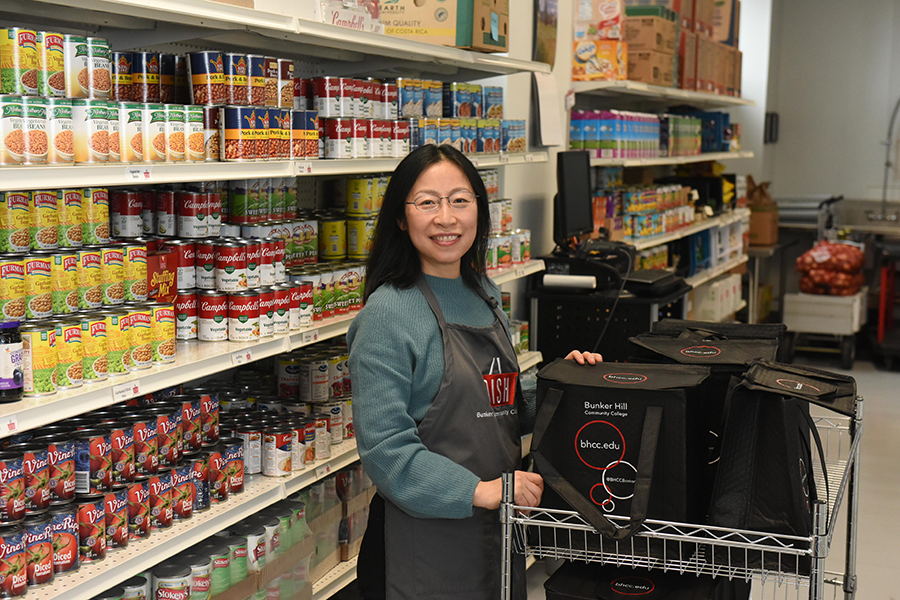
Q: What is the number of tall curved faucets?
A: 1